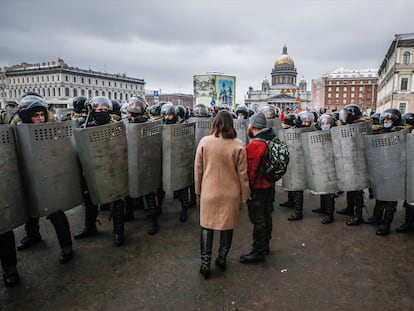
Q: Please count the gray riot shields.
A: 13